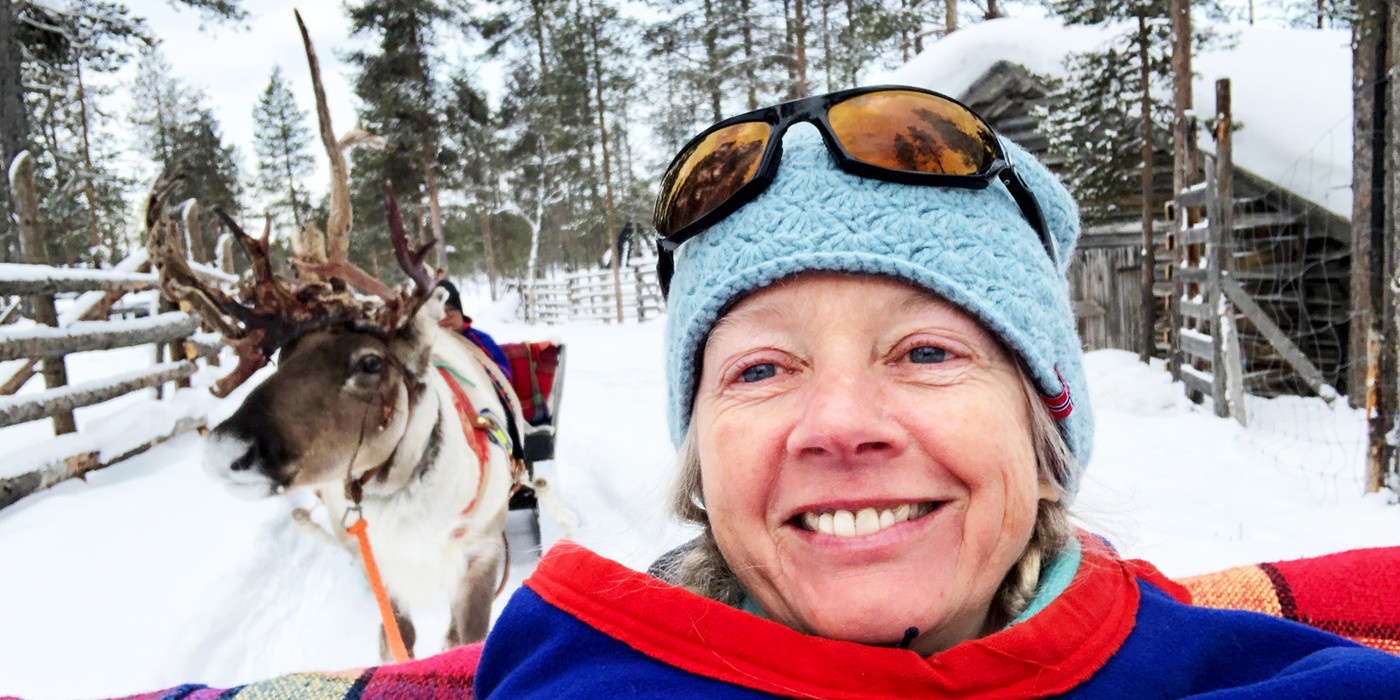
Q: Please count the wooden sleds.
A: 1